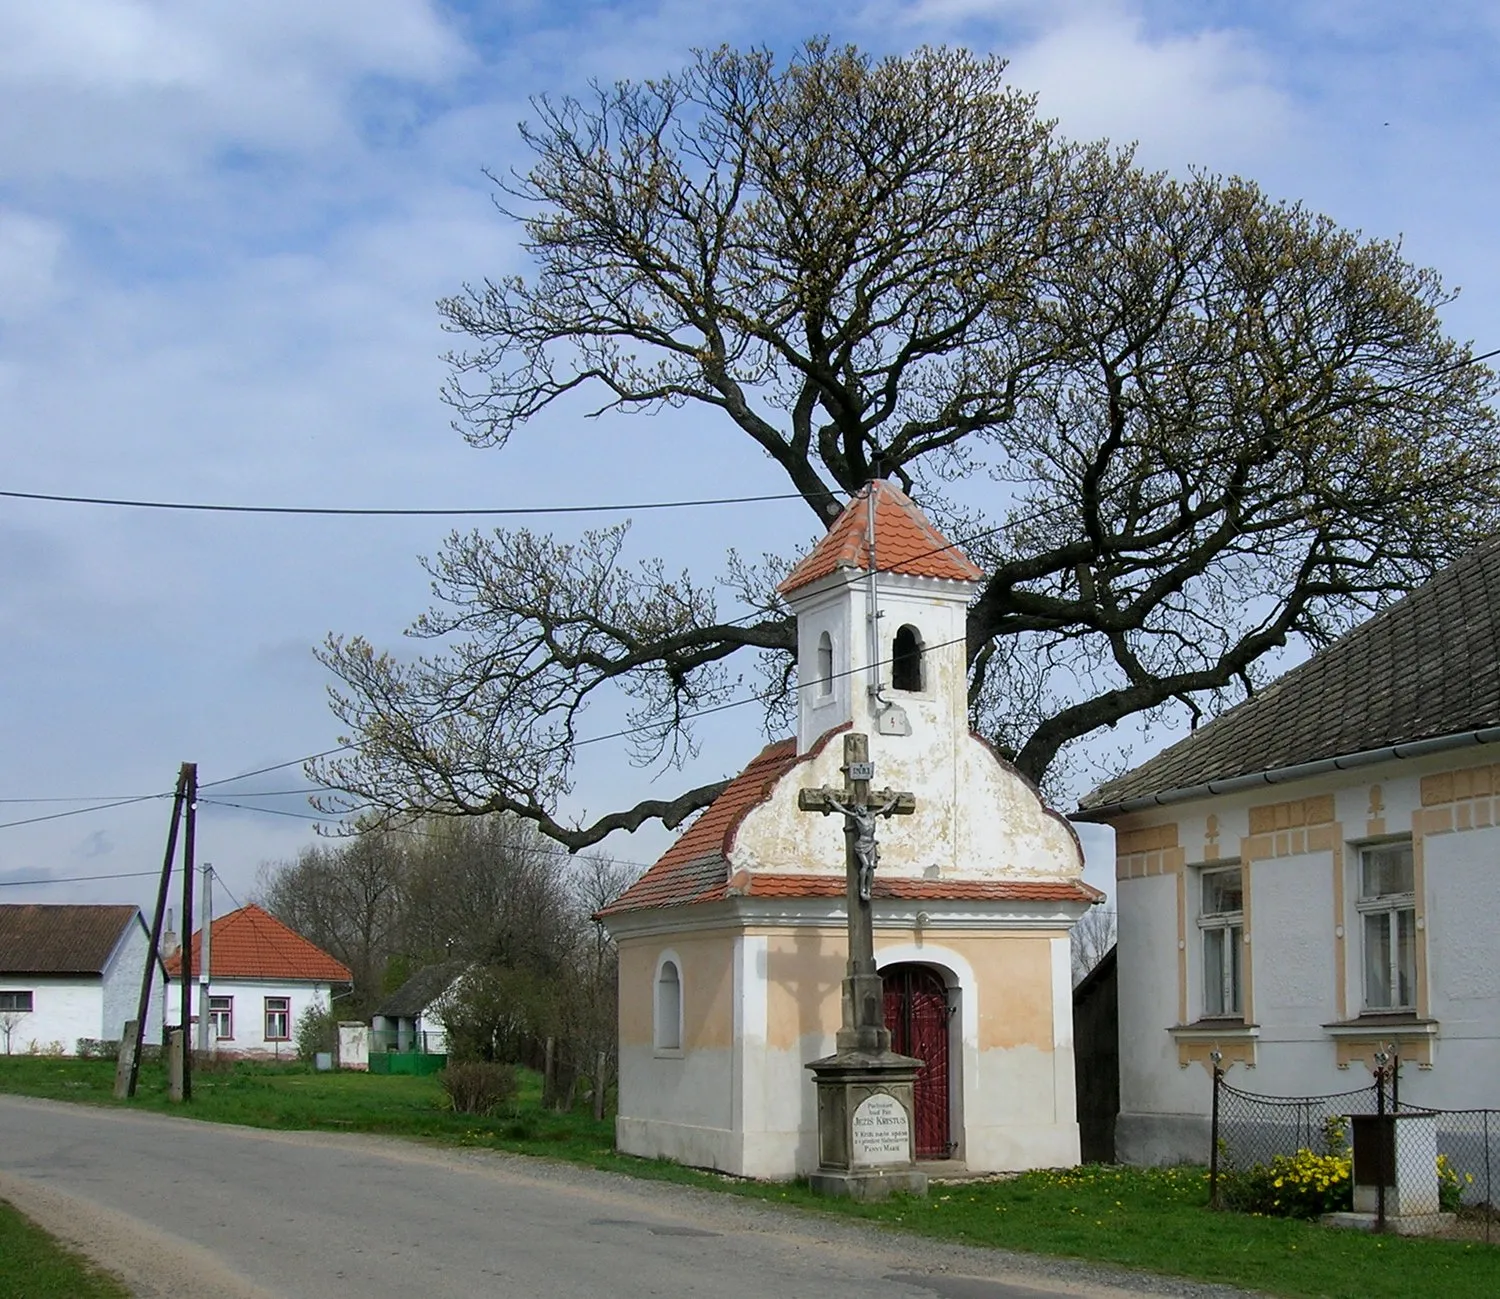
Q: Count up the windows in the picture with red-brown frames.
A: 2